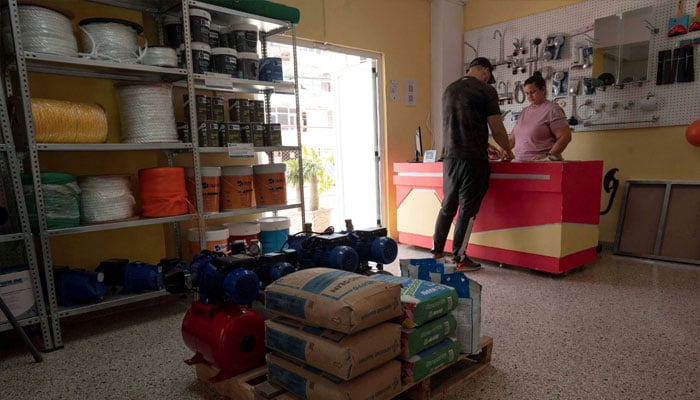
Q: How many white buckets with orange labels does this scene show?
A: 4